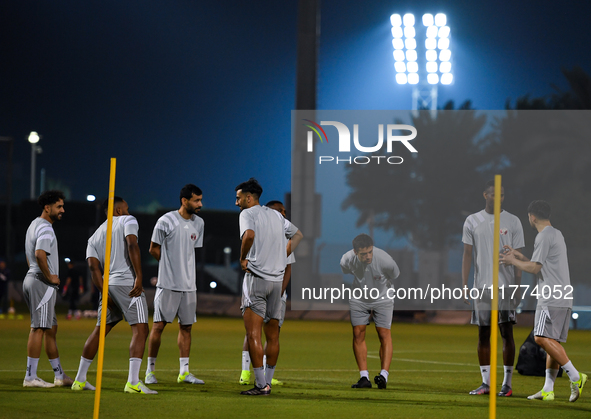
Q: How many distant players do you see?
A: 2